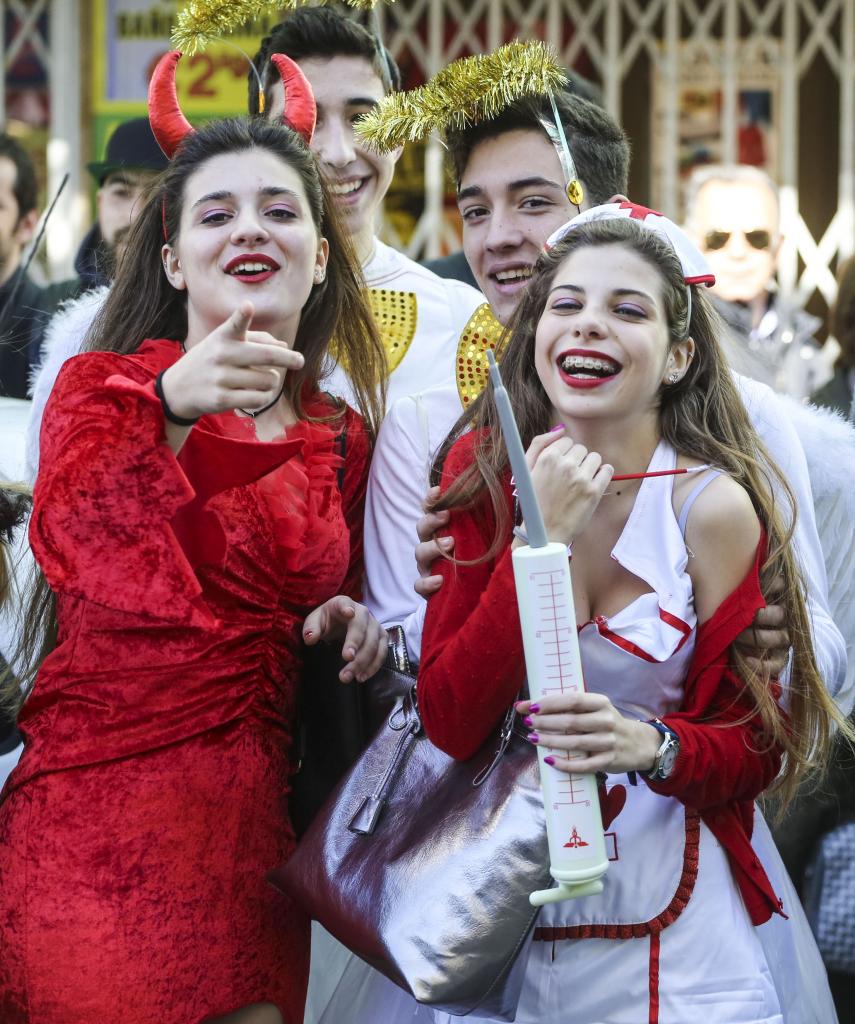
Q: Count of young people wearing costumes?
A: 4